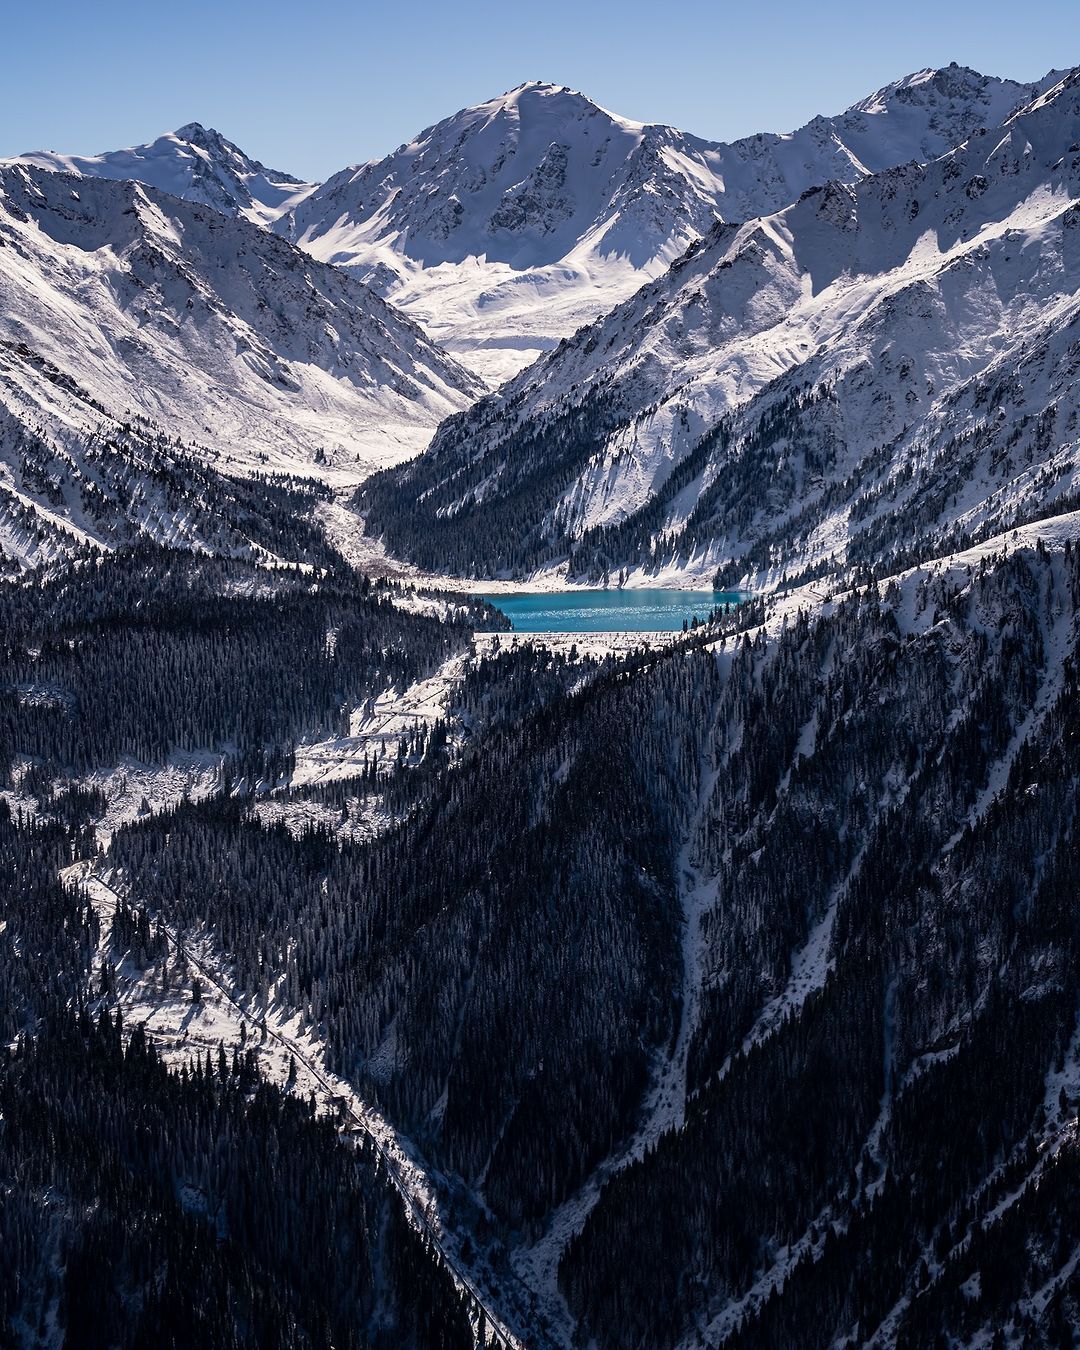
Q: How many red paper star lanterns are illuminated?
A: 0